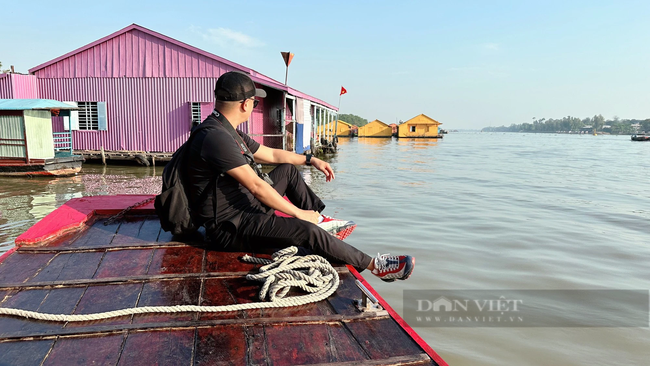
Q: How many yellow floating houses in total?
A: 3